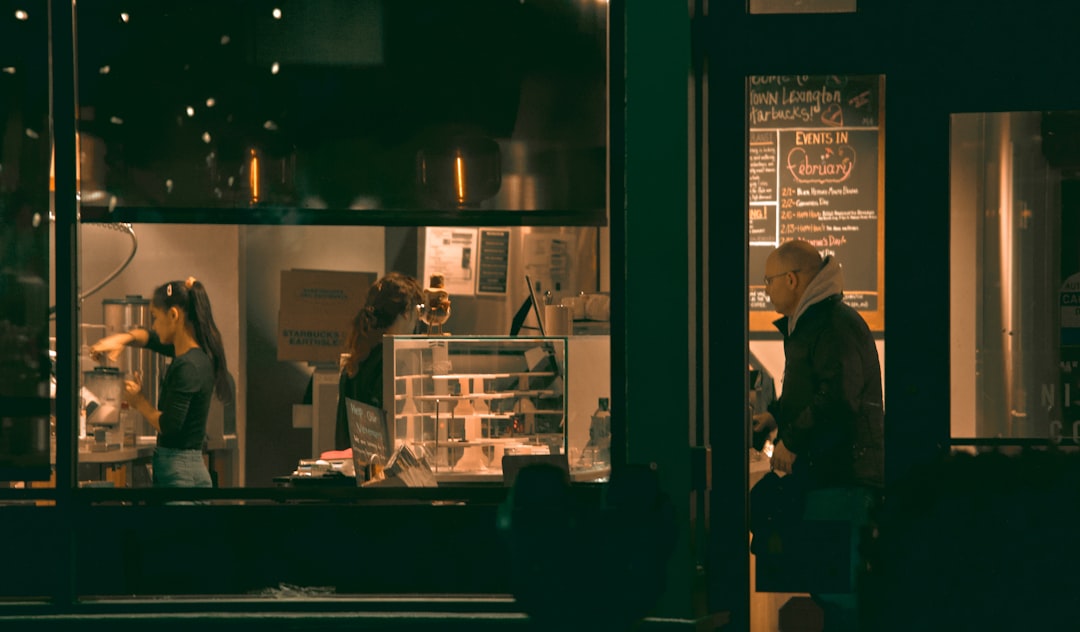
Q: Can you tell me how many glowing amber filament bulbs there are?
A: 2